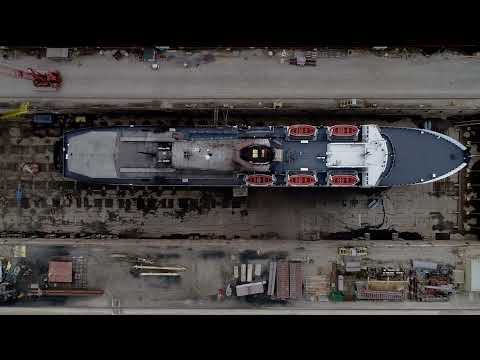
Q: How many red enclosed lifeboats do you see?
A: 5